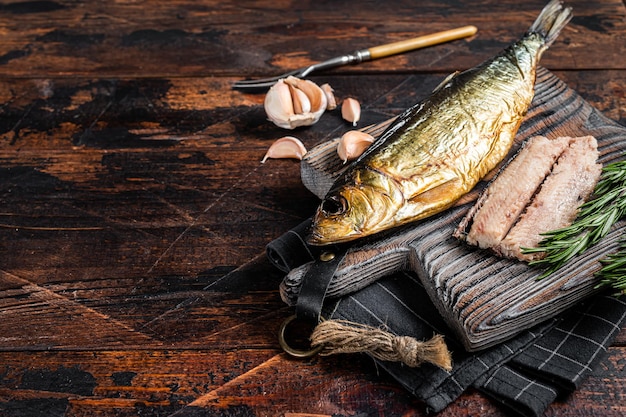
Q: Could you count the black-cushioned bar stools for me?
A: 0